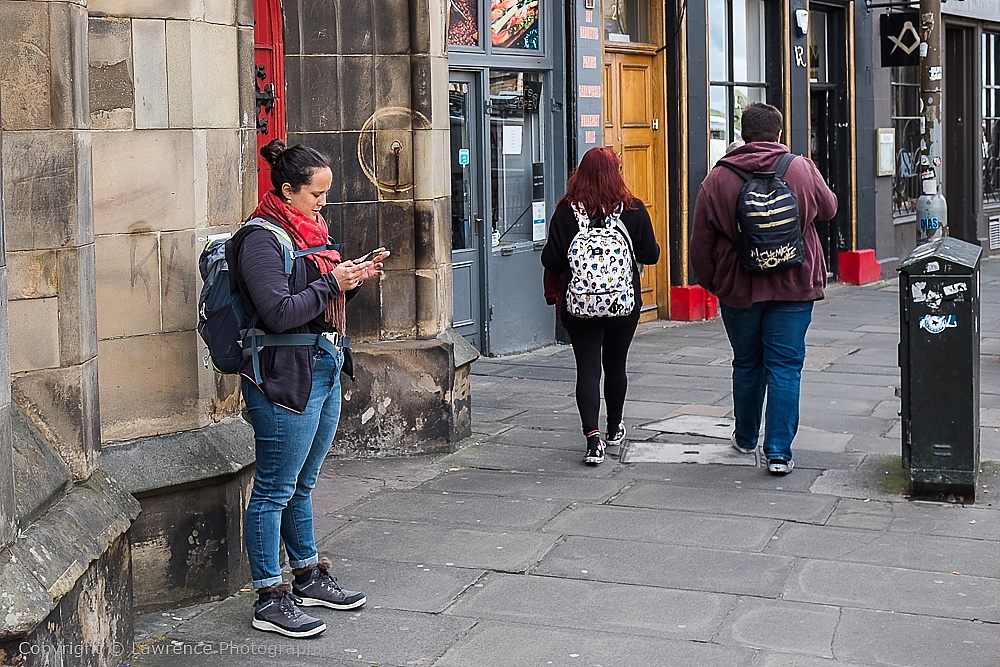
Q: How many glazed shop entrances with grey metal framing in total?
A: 1